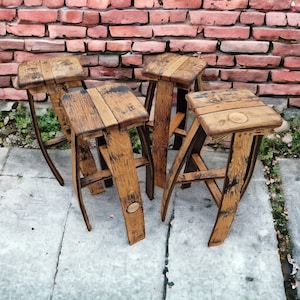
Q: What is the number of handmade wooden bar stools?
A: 4